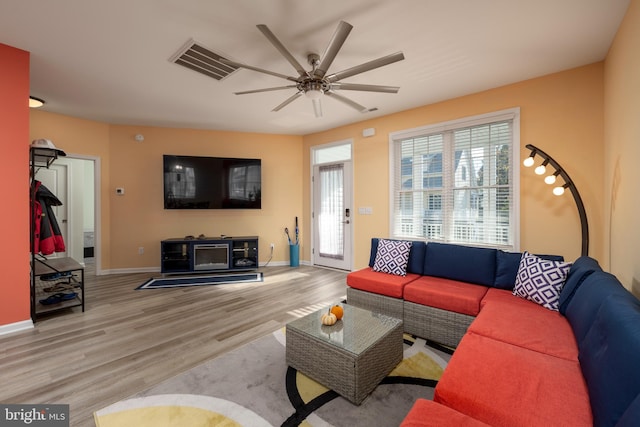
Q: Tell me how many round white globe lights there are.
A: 4